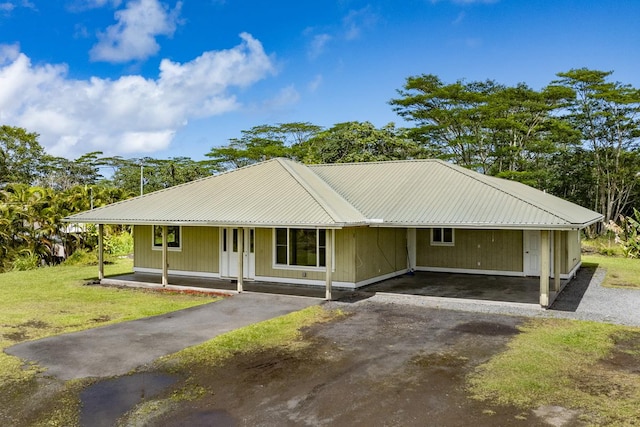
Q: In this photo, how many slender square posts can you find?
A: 6